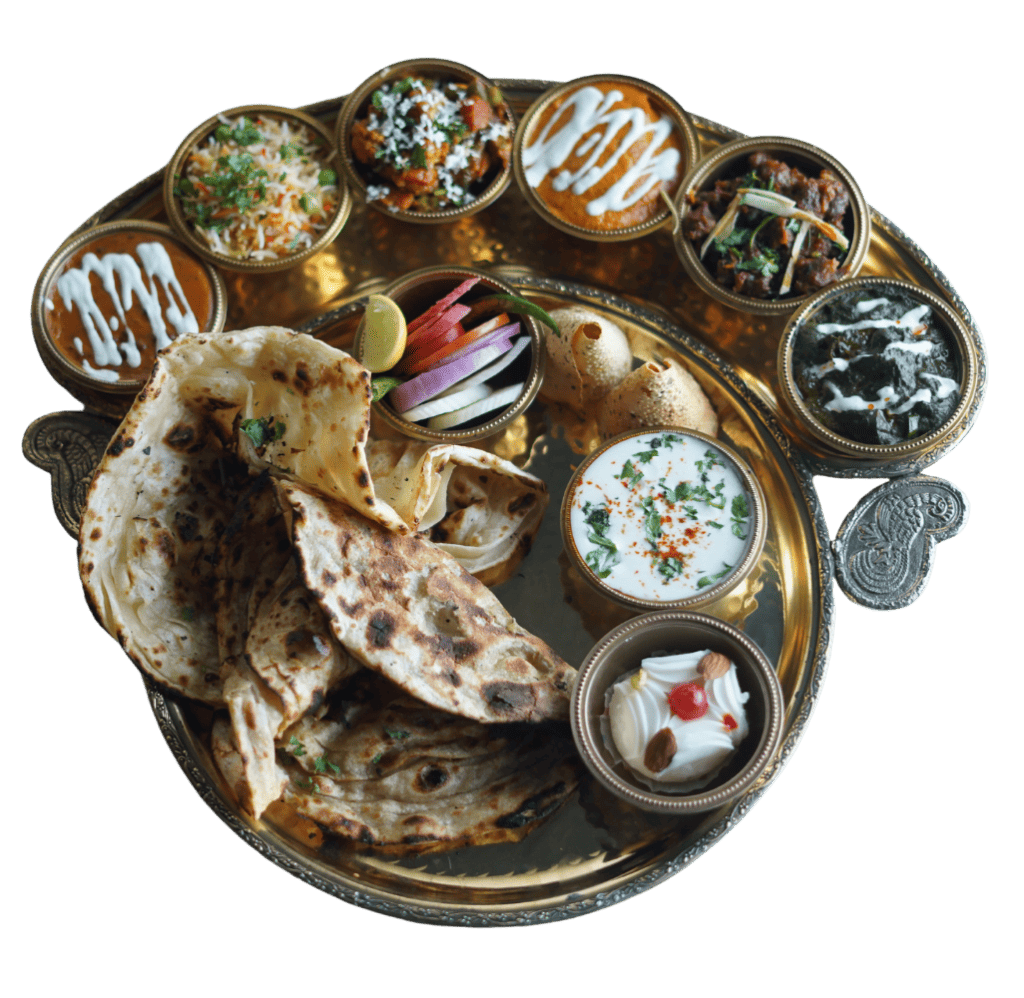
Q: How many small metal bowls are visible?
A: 9